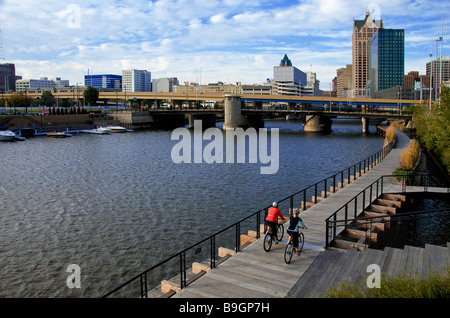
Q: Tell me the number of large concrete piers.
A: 2